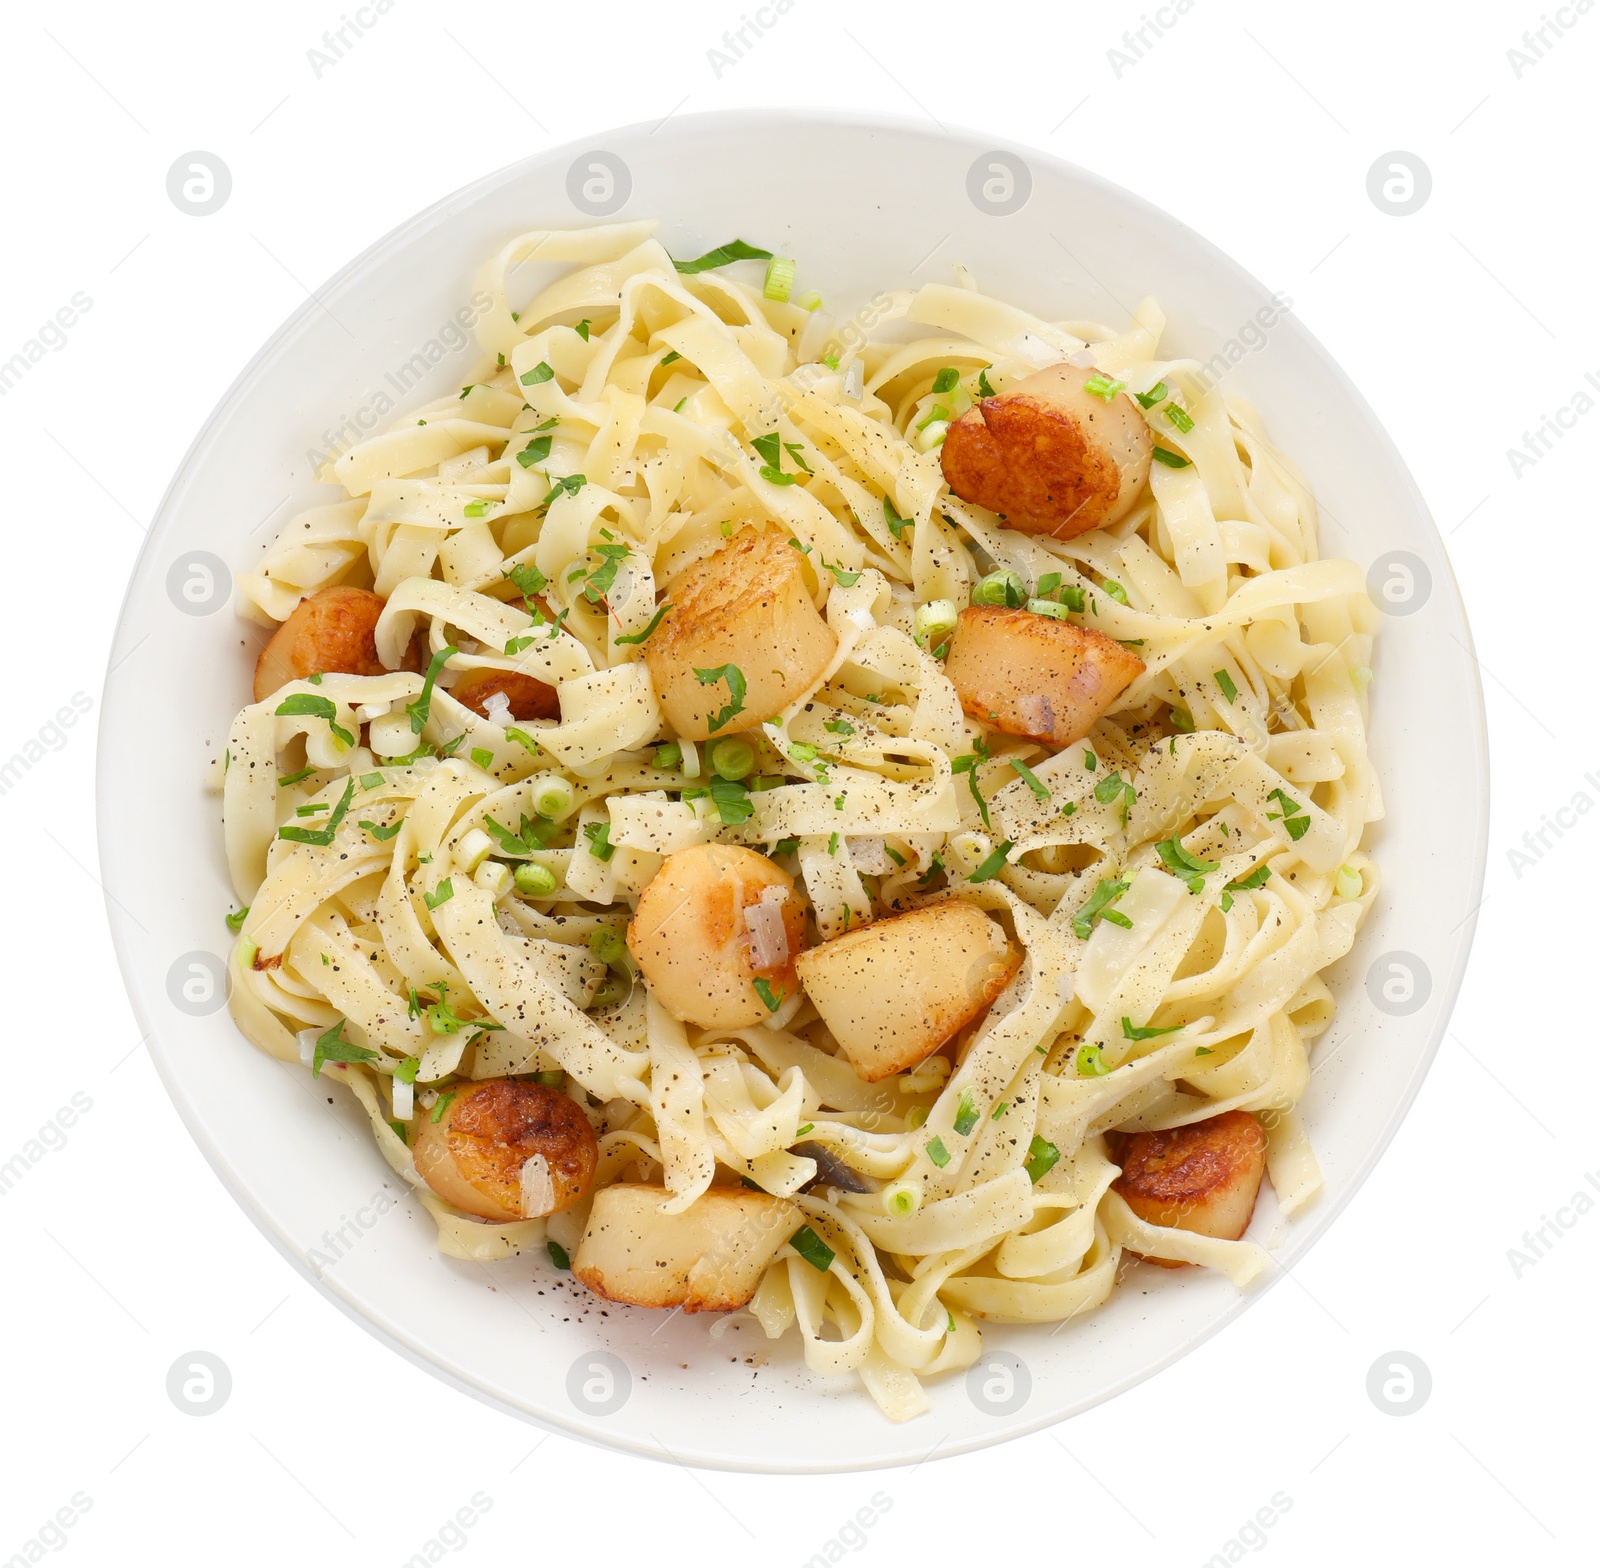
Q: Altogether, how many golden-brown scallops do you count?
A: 10